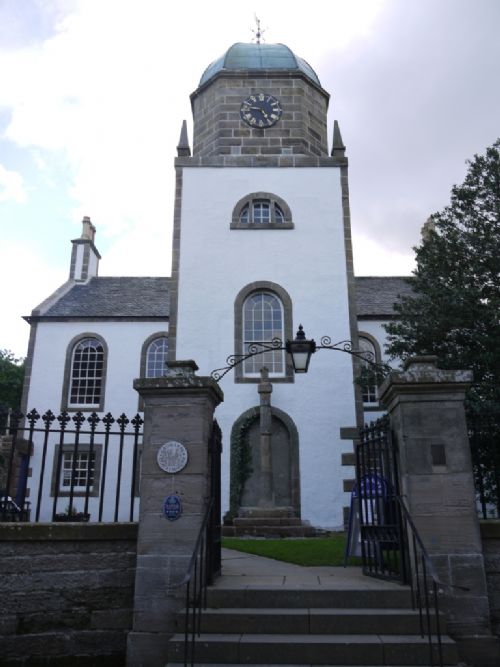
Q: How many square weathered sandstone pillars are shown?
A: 2